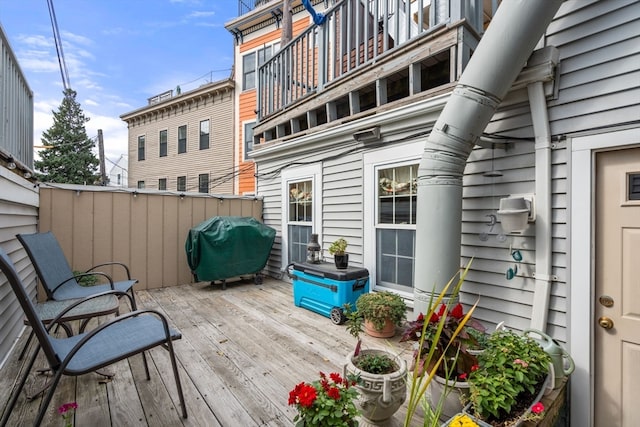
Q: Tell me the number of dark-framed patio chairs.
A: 2